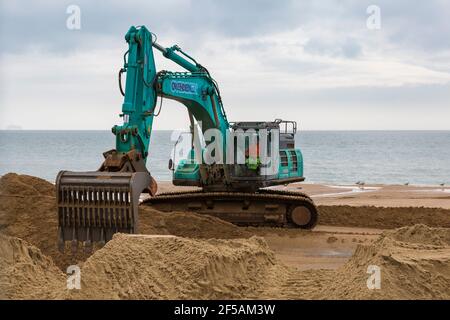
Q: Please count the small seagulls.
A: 4